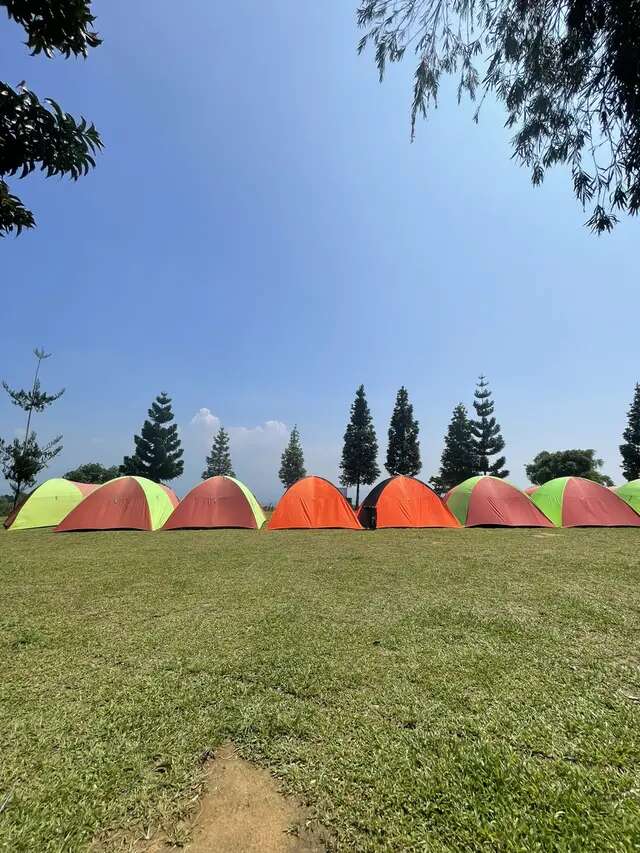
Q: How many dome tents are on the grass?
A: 8